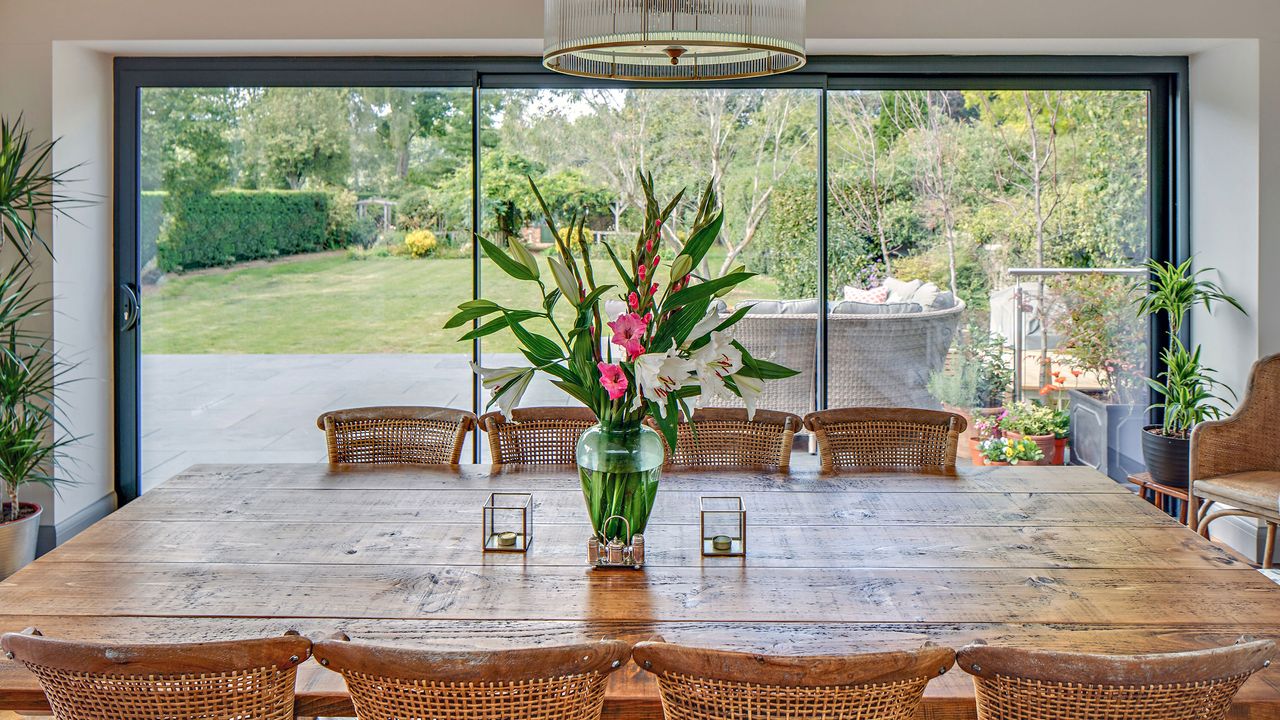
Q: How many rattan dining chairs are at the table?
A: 8